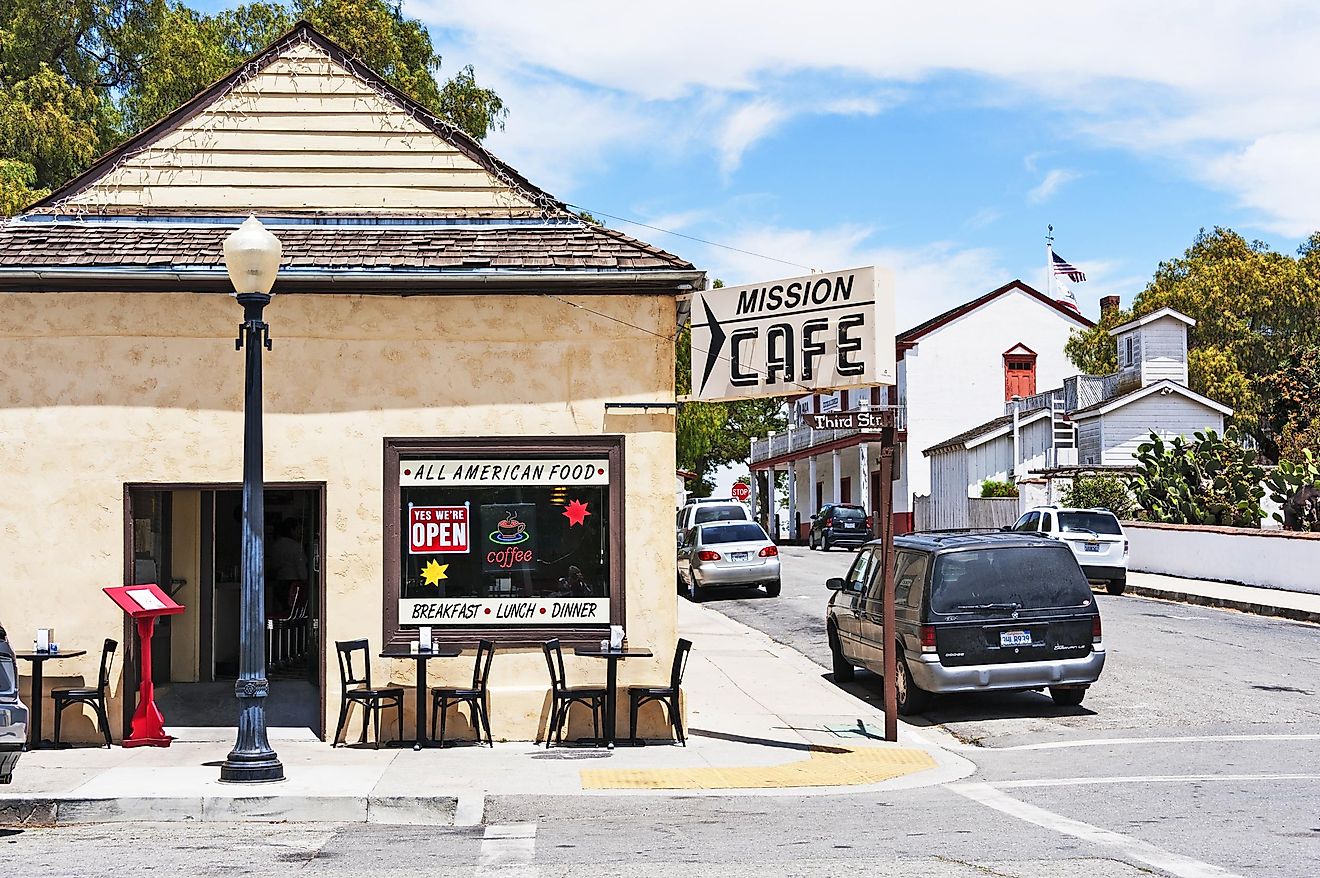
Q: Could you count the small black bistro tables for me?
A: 3